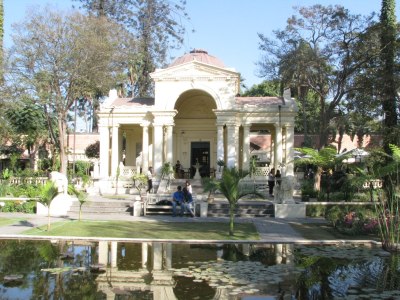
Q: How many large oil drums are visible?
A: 0